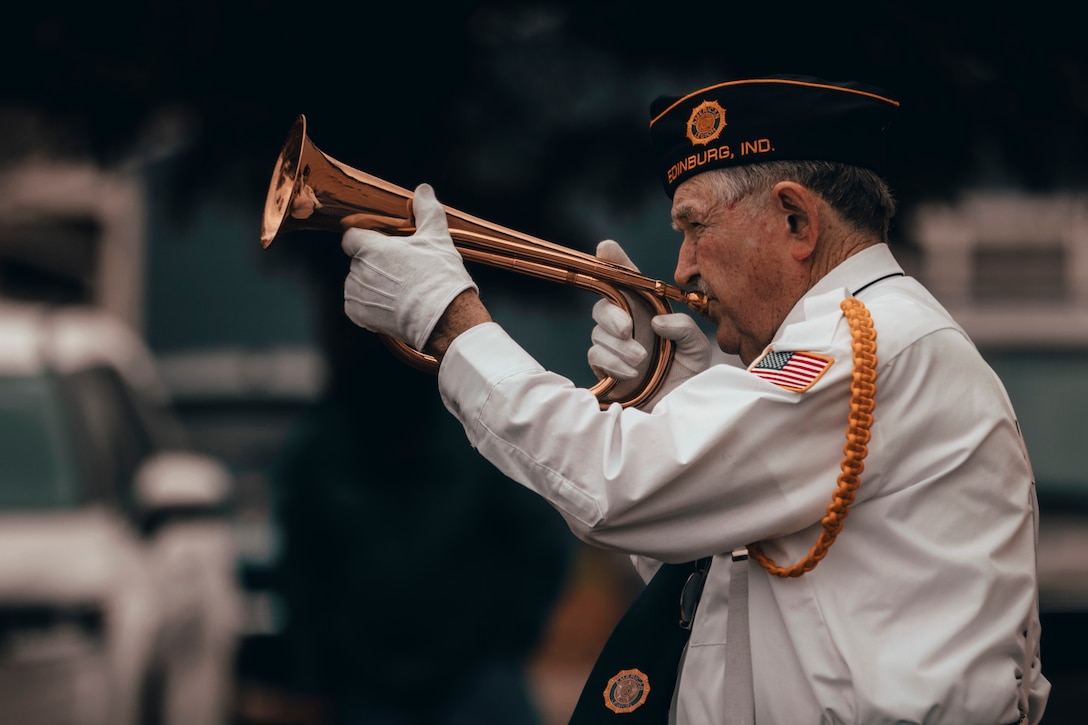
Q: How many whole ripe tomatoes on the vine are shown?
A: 0